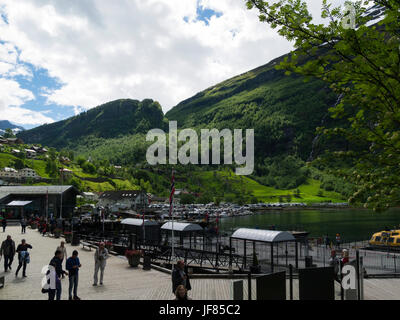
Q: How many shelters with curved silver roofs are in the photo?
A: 3